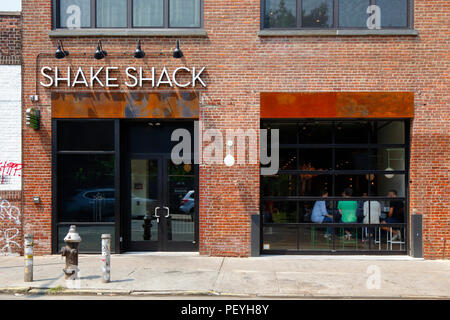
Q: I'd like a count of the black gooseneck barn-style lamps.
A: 4